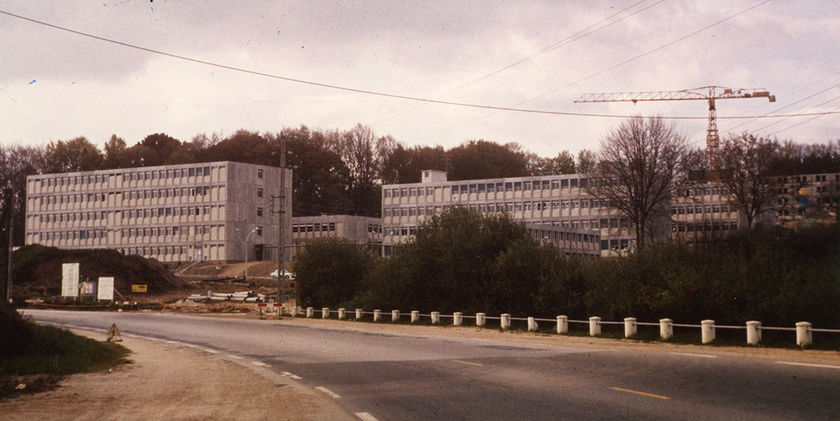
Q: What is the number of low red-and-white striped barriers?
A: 2